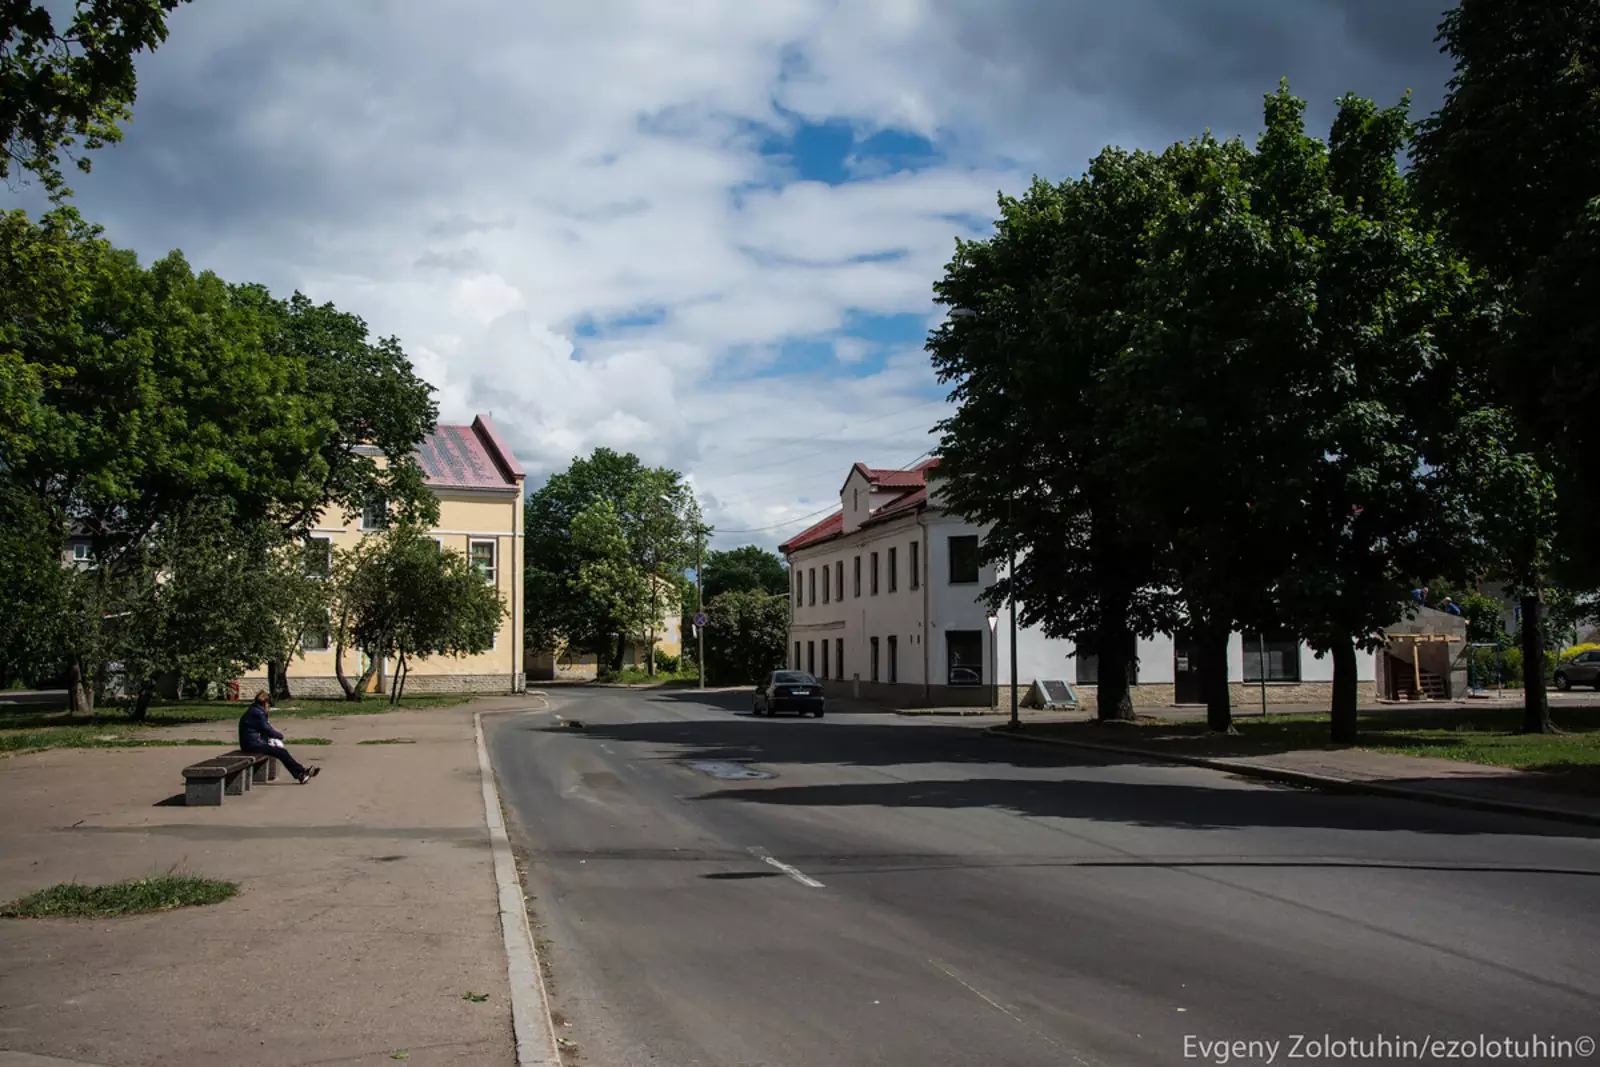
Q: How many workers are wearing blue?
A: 2